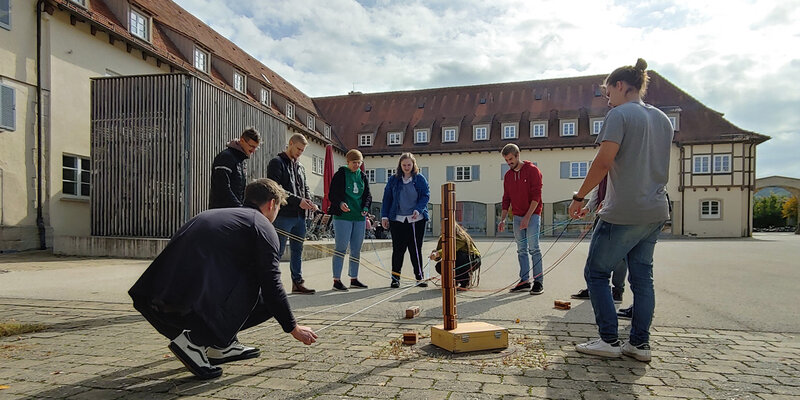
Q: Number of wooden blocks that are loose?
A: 3